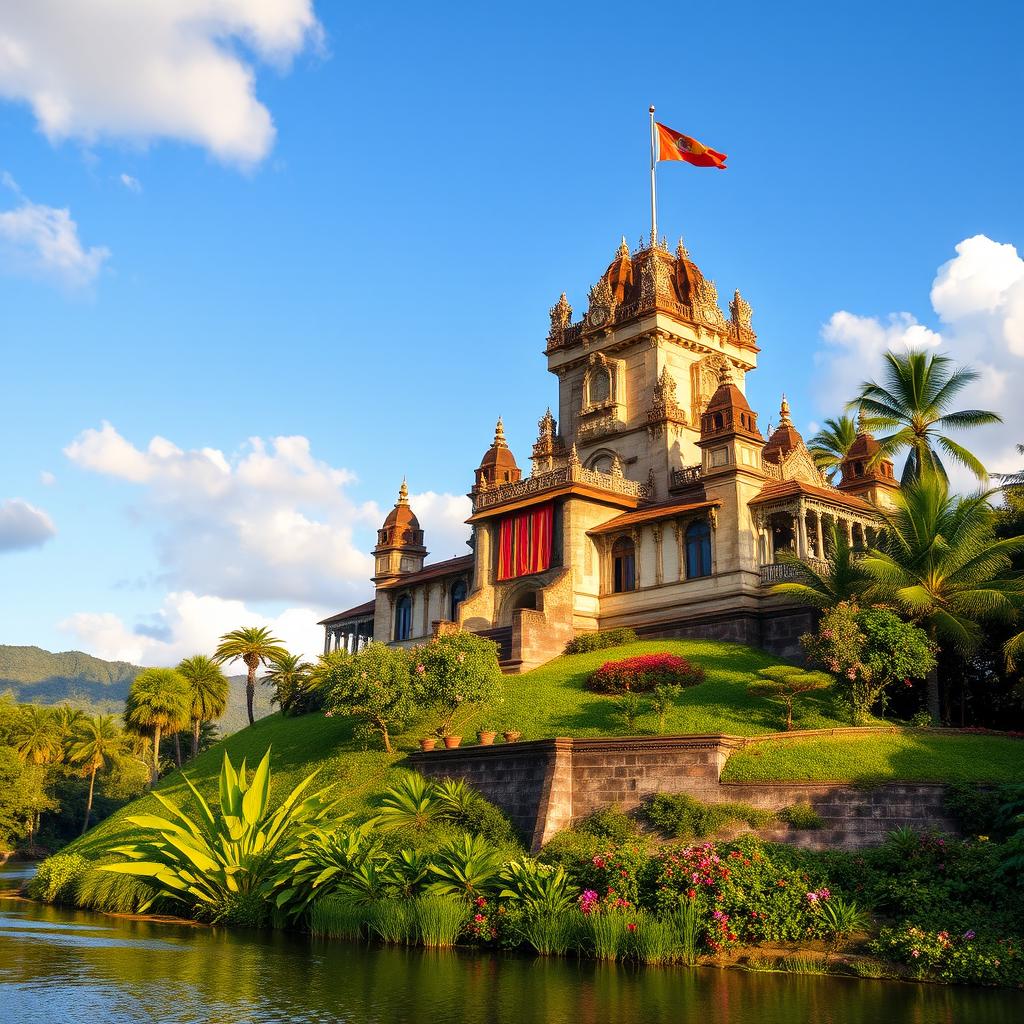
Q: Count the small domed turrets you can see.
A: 5